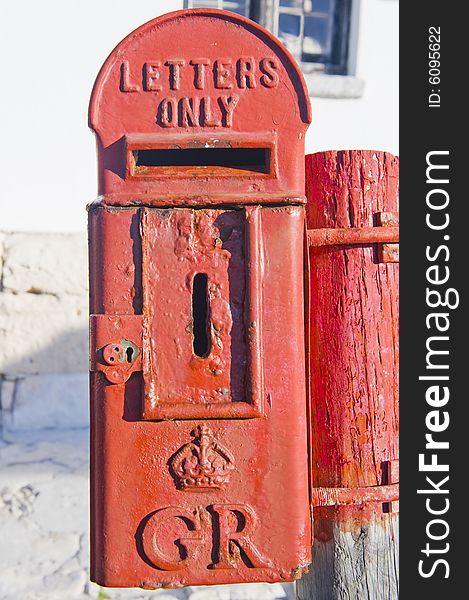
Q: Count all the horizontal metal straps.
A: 2